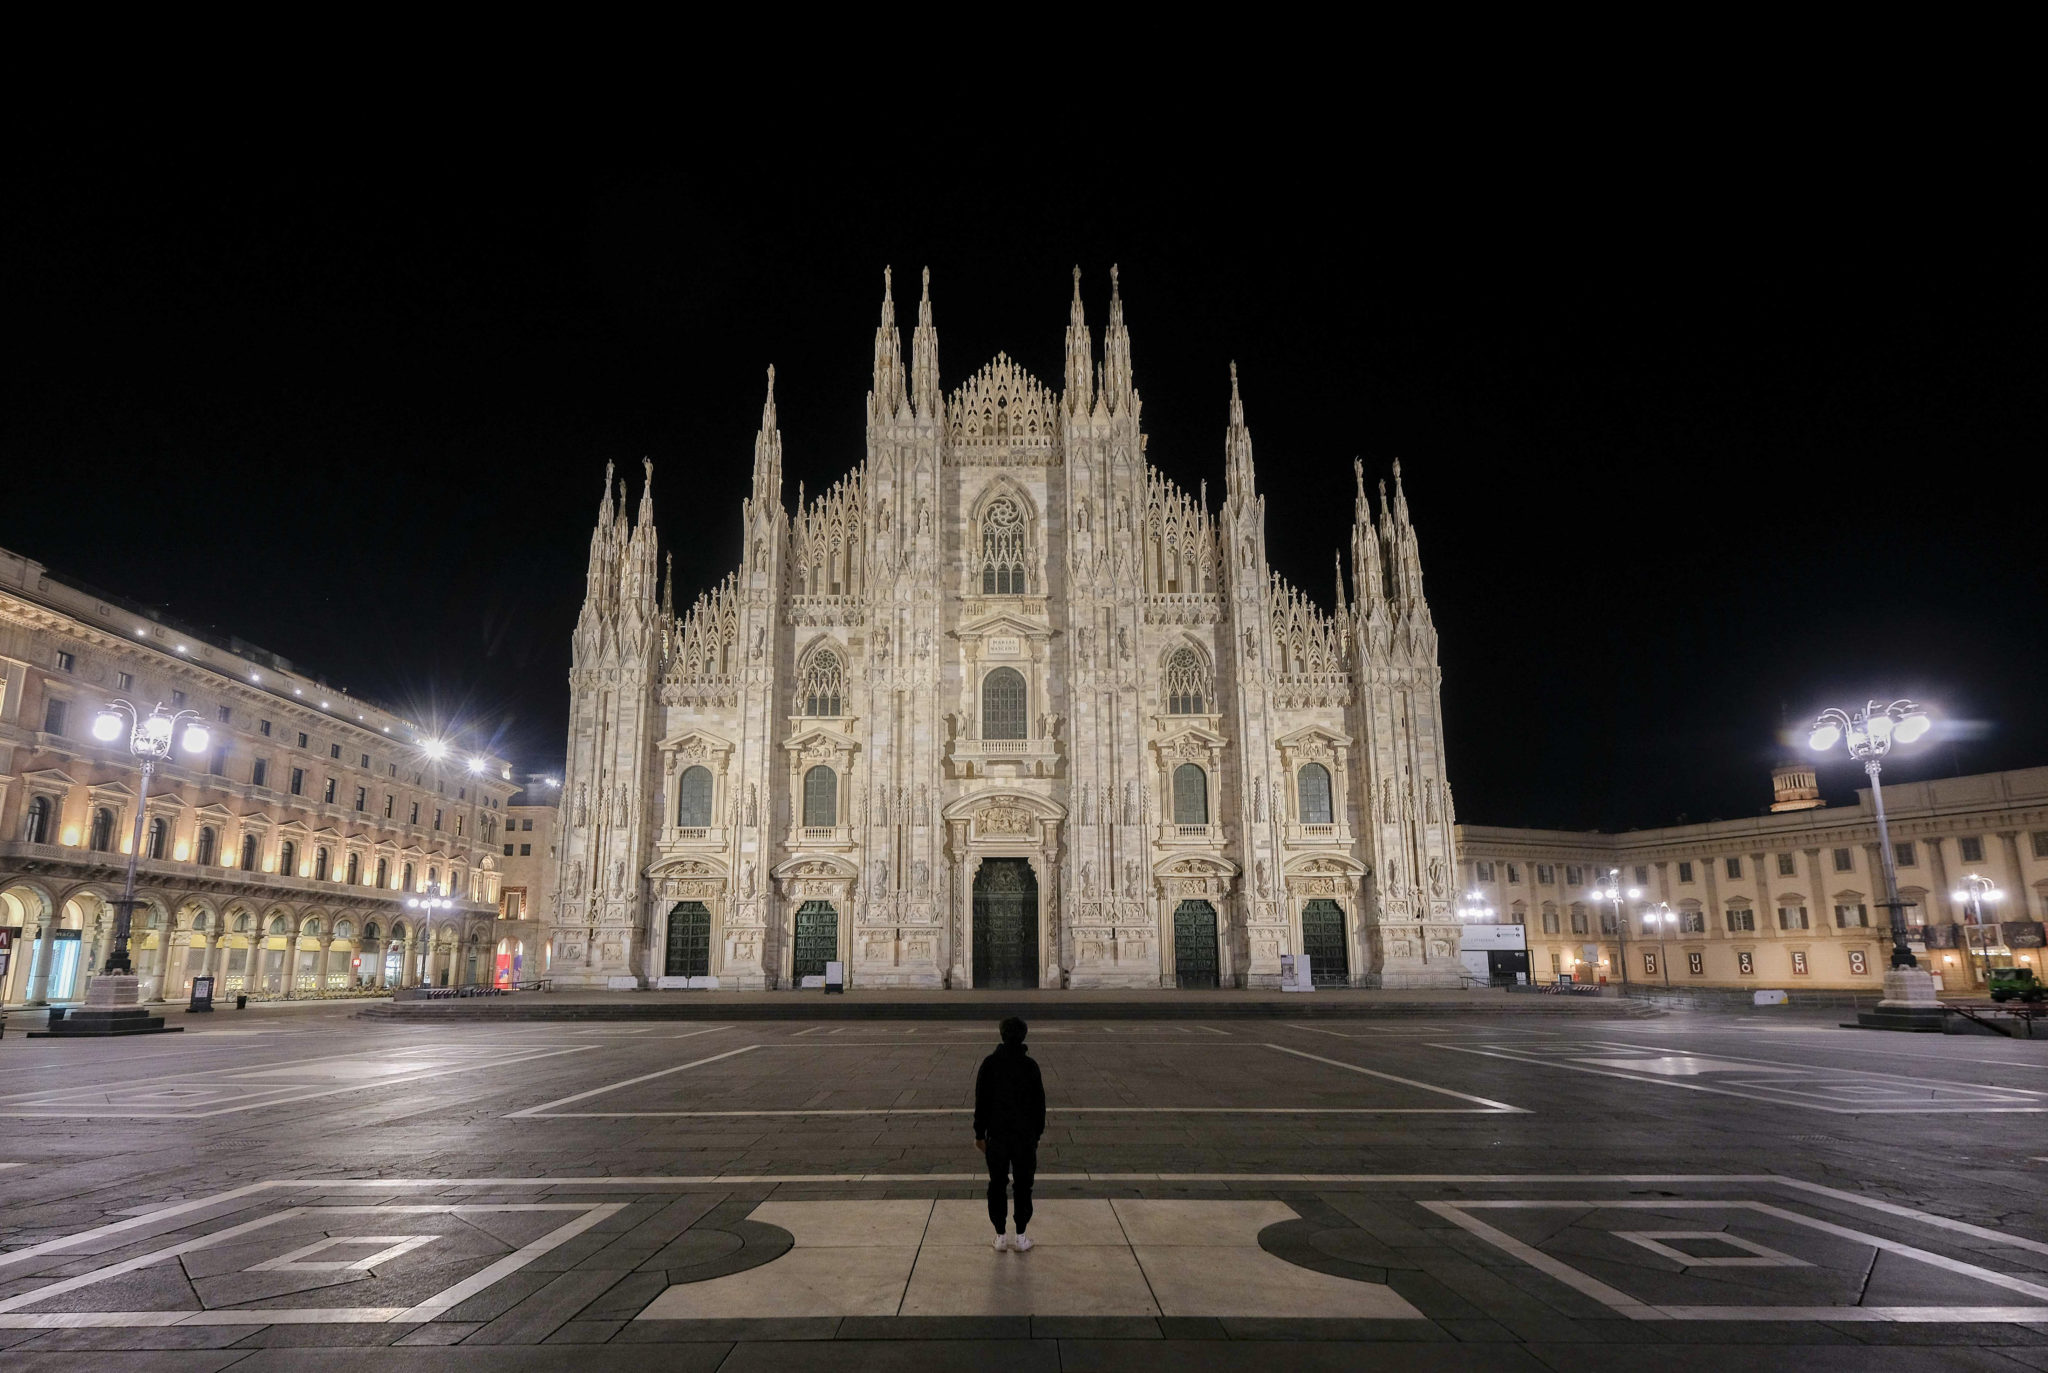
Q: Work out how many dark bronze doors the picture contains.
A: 5